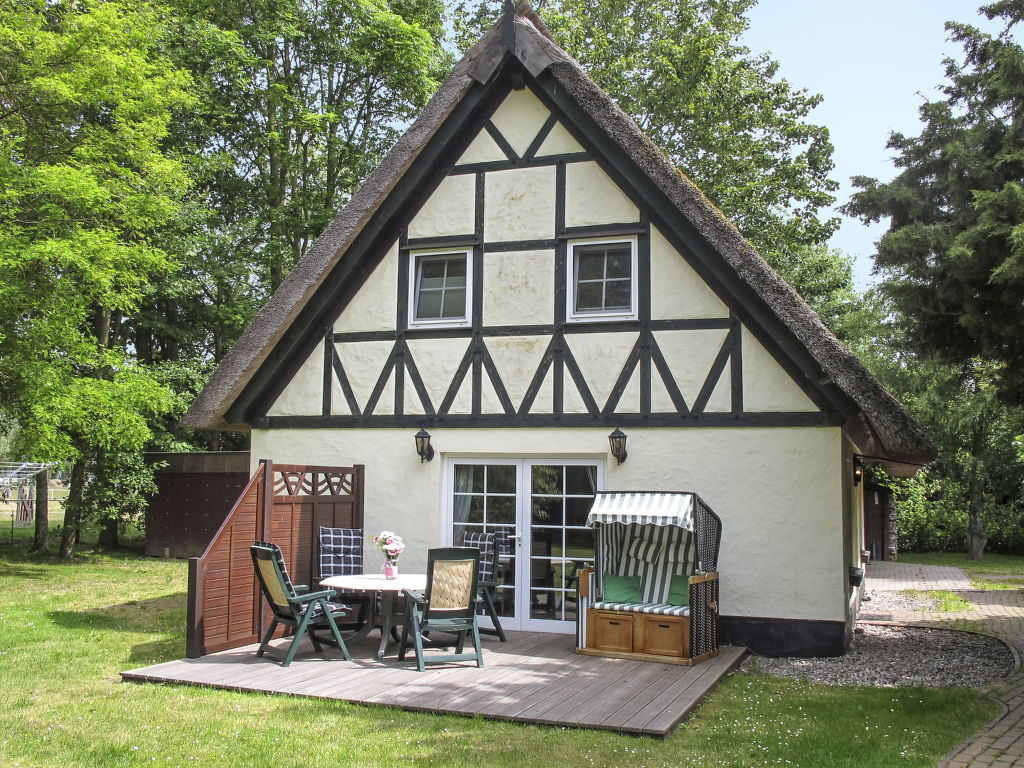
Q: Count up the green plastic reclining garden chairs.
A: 4